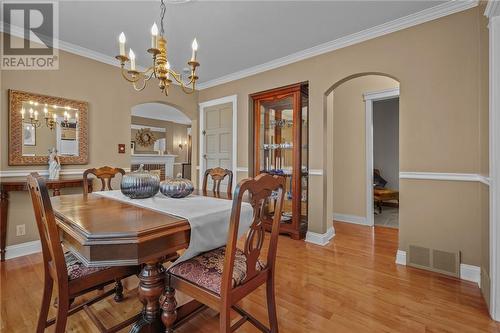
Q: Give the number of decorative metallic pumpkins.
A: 2